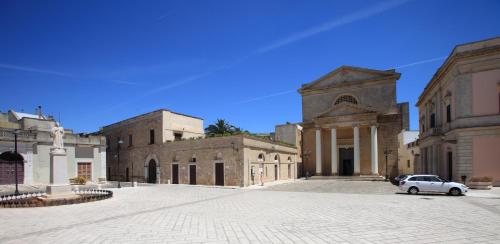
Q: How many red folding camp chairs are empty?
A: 0